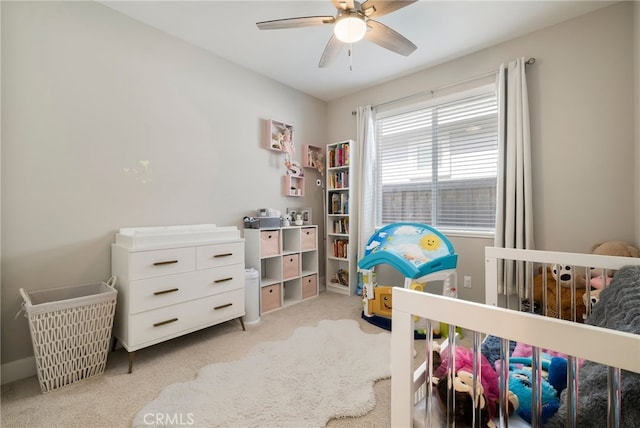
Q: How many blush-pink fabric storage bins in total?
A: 5